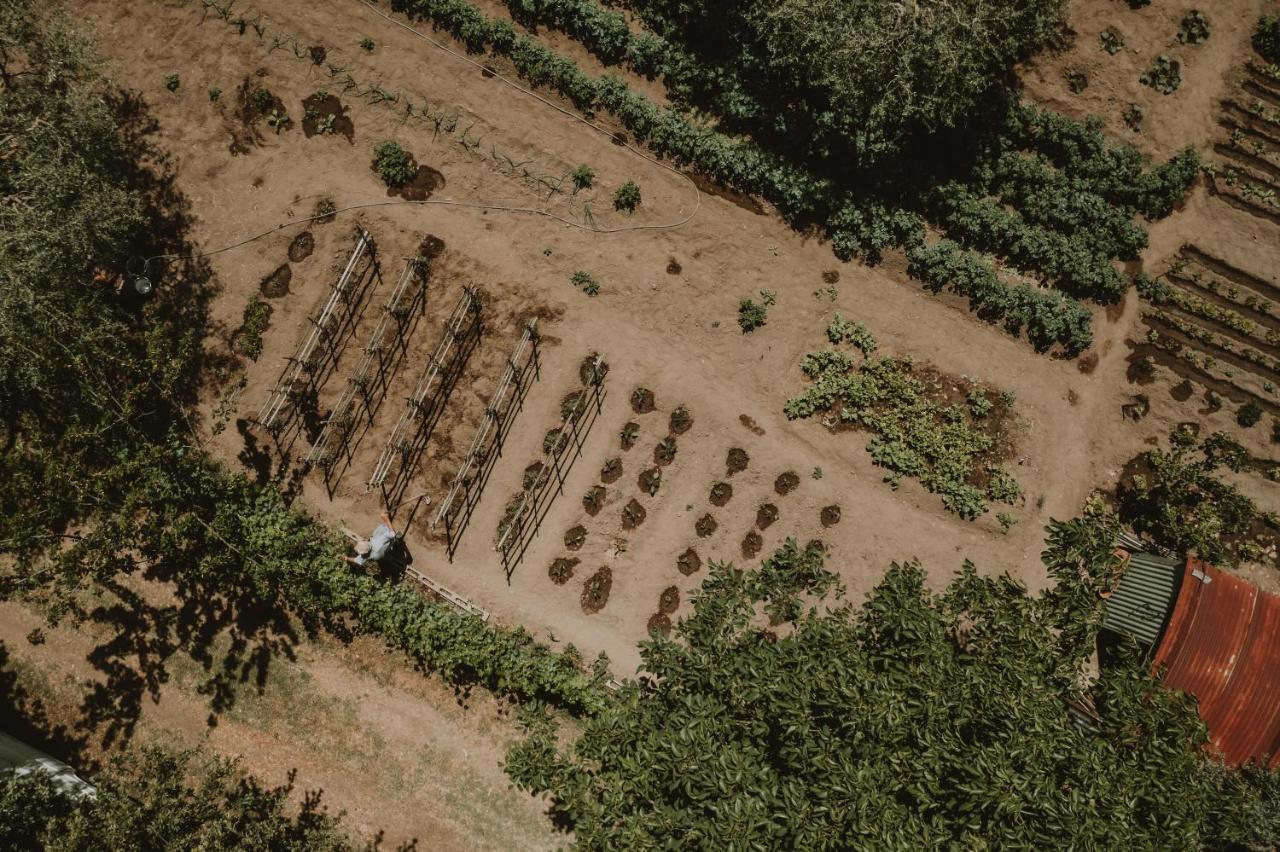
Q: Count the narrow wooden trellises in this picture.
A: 5